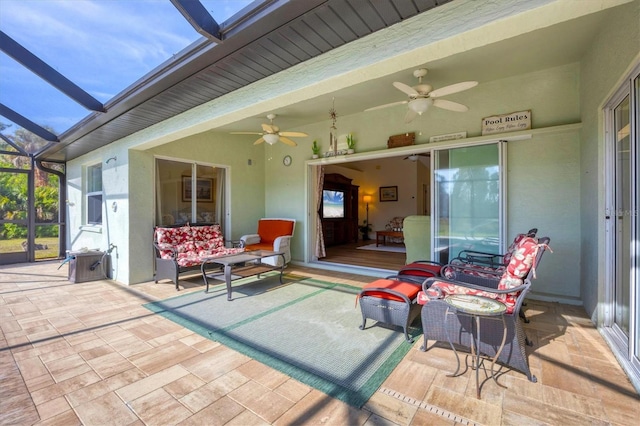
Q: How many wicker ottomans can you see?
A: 2